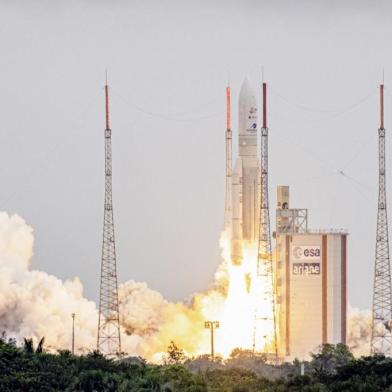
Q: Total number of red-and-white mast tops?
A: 4